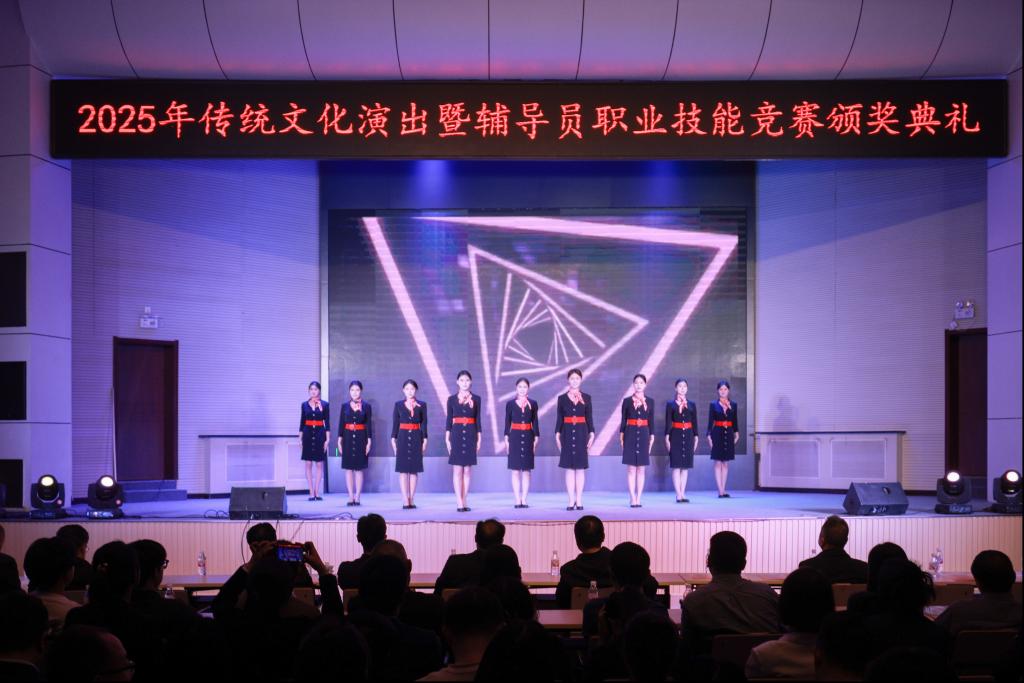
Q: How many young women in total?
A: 9